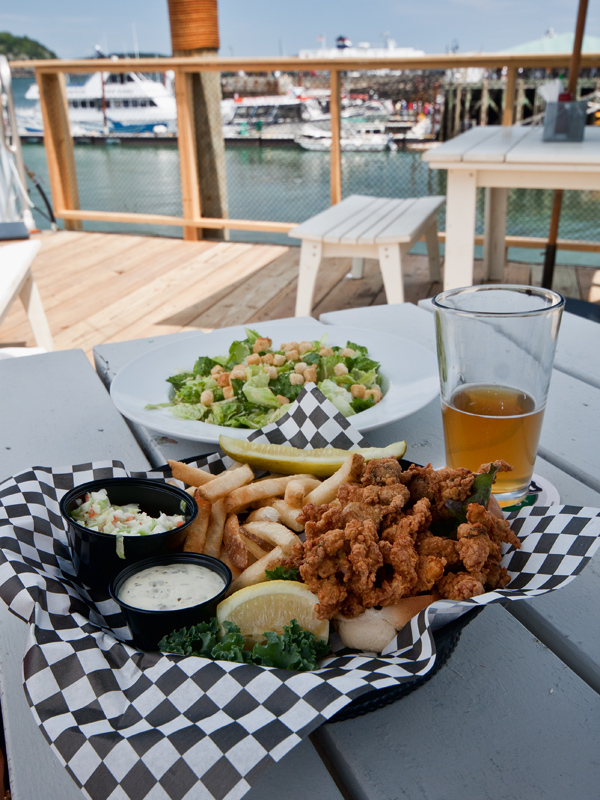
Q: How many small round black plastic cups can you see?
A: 2